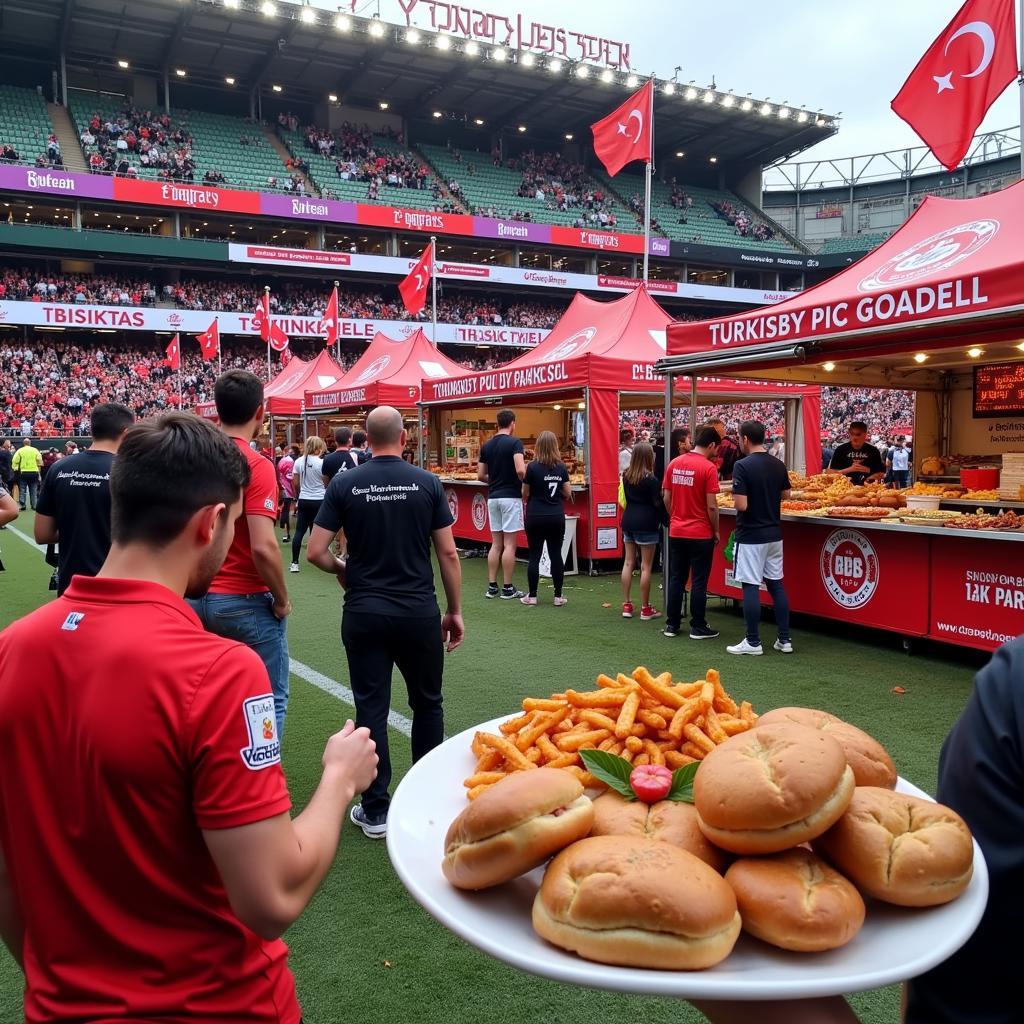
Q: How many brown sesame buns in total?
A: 7